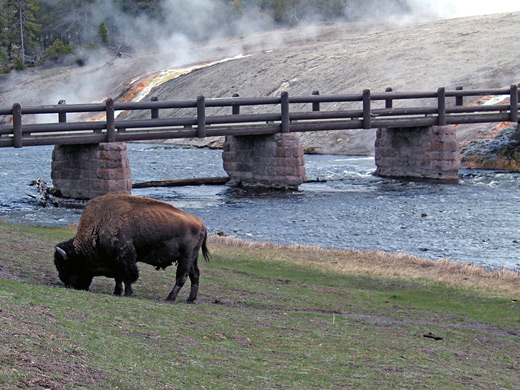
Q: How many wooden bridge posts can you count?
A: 13